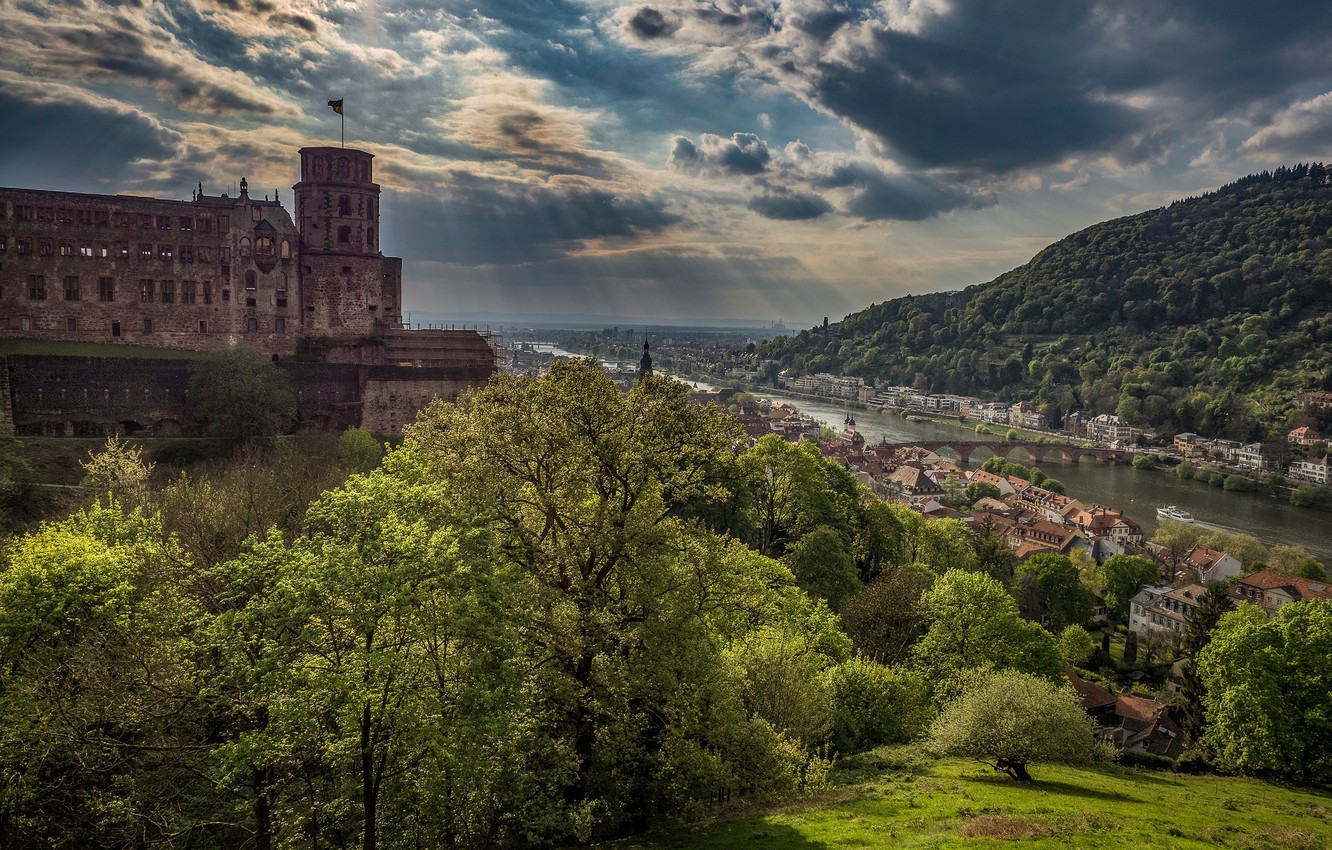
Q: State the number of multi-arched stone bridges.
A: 1